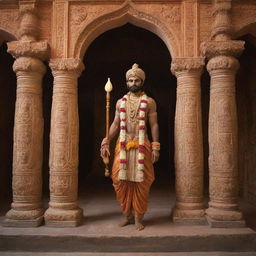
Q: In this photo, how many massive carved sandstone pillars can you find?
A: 4